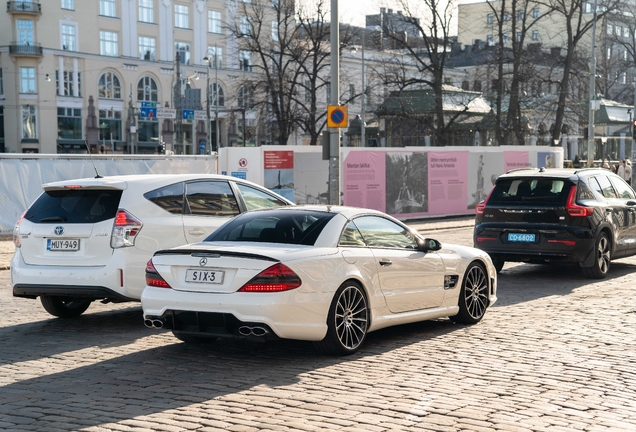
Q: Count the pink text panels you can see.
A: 3